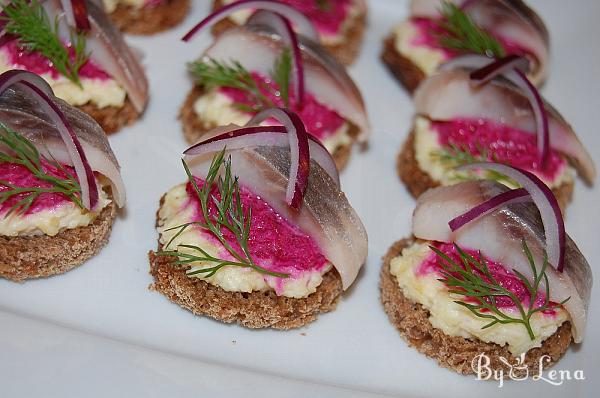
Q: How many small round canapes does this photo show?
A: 9